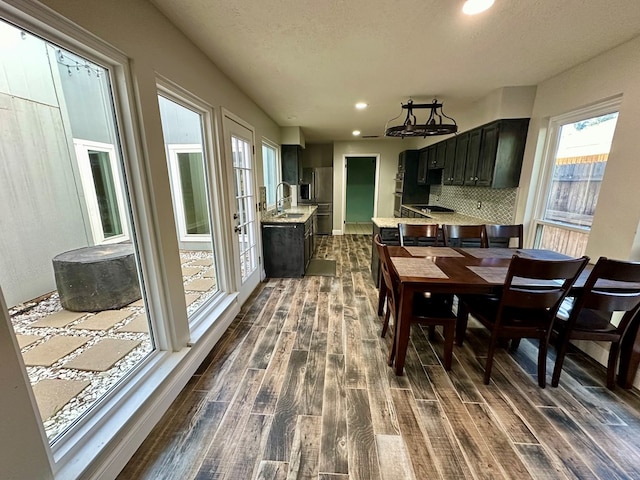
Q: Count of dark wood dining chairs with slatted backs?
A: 6